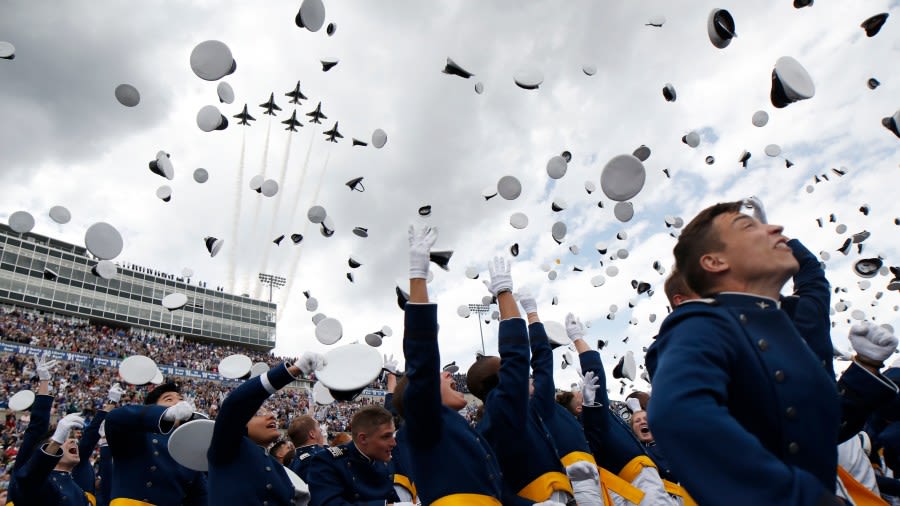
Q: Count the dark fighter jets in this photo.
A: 6